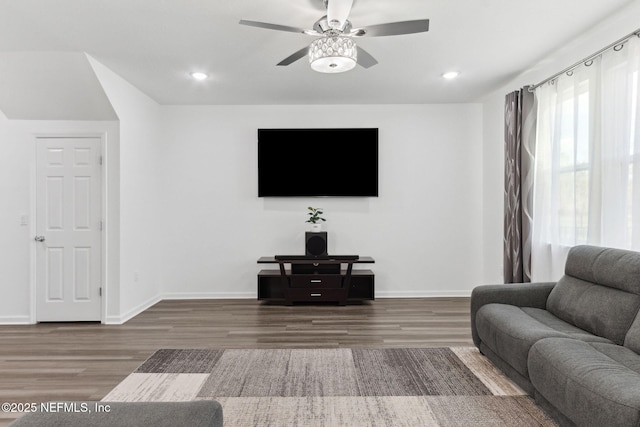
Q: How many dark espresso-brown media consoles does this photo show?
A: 1